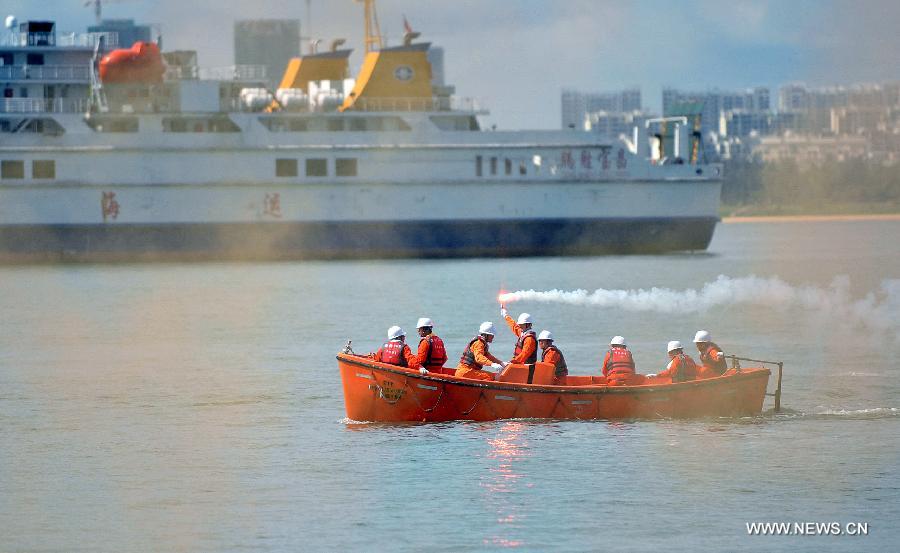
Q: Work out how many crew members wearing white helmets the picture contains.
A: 8